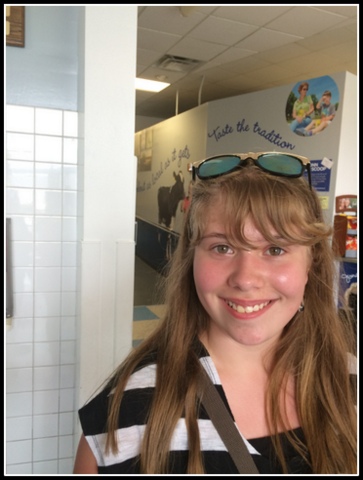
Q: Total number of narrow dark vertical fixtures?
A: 1